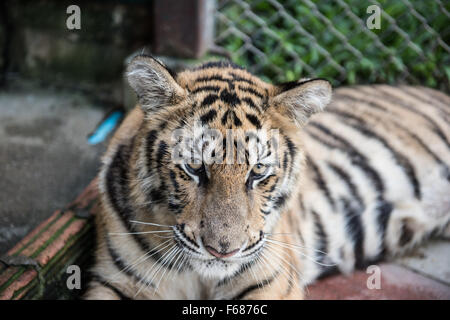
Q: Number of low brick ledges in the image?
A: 1